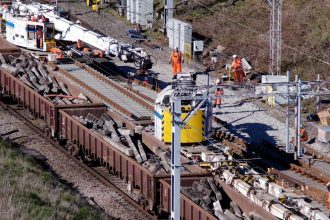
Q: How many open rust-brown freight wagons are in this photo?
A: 3